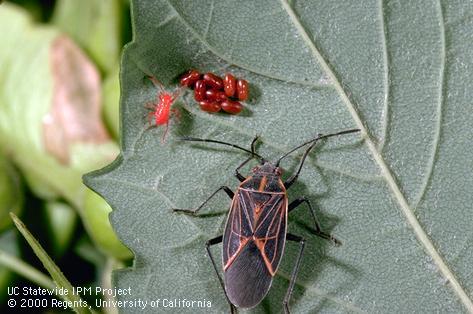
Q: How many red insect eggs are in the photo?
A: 8